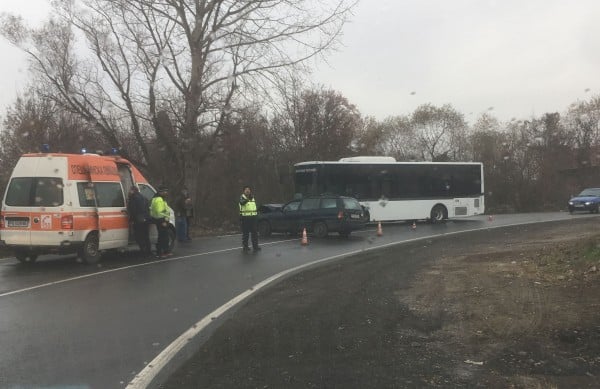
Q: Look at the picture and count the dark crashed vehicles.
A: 1